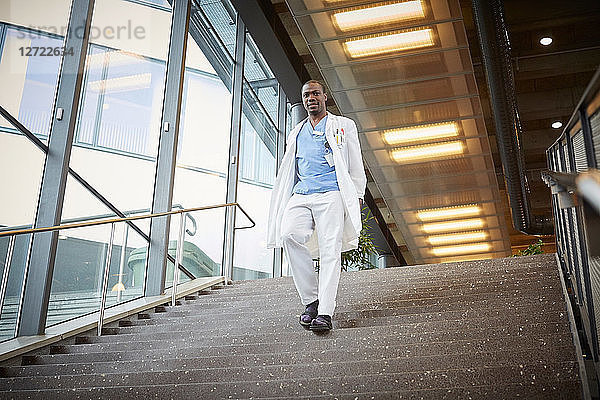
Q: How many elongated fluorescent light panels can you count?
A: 8